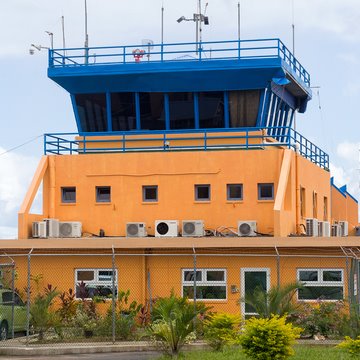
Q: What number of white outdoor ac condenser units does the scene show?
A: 11